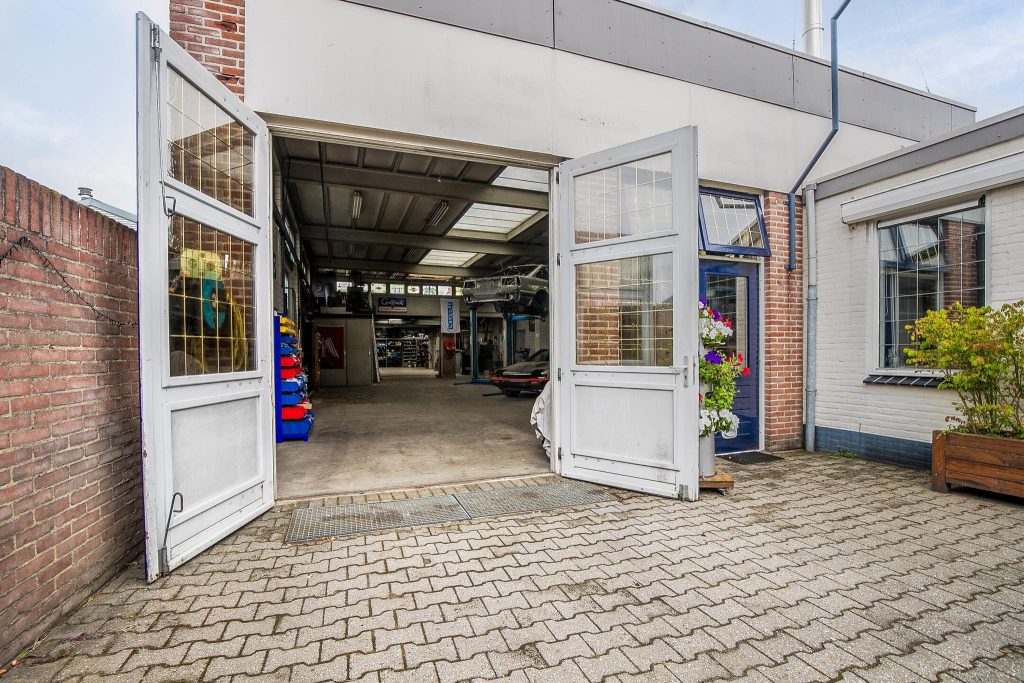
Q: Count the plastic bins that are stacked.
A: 10